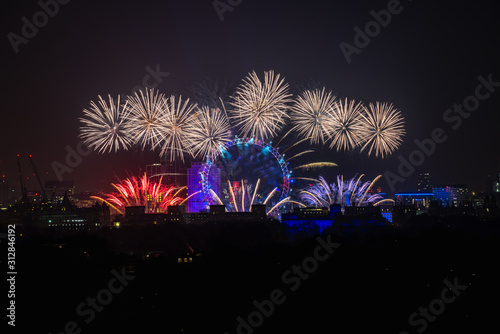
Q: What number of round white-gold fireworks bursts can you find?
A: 8